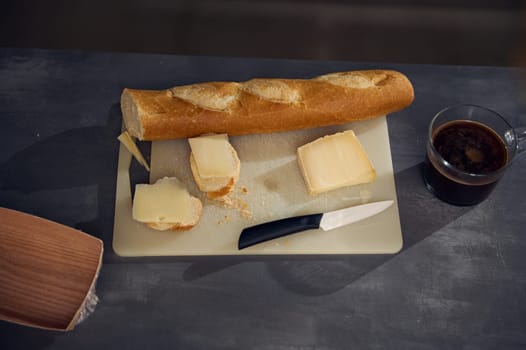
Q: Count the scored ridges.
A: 3